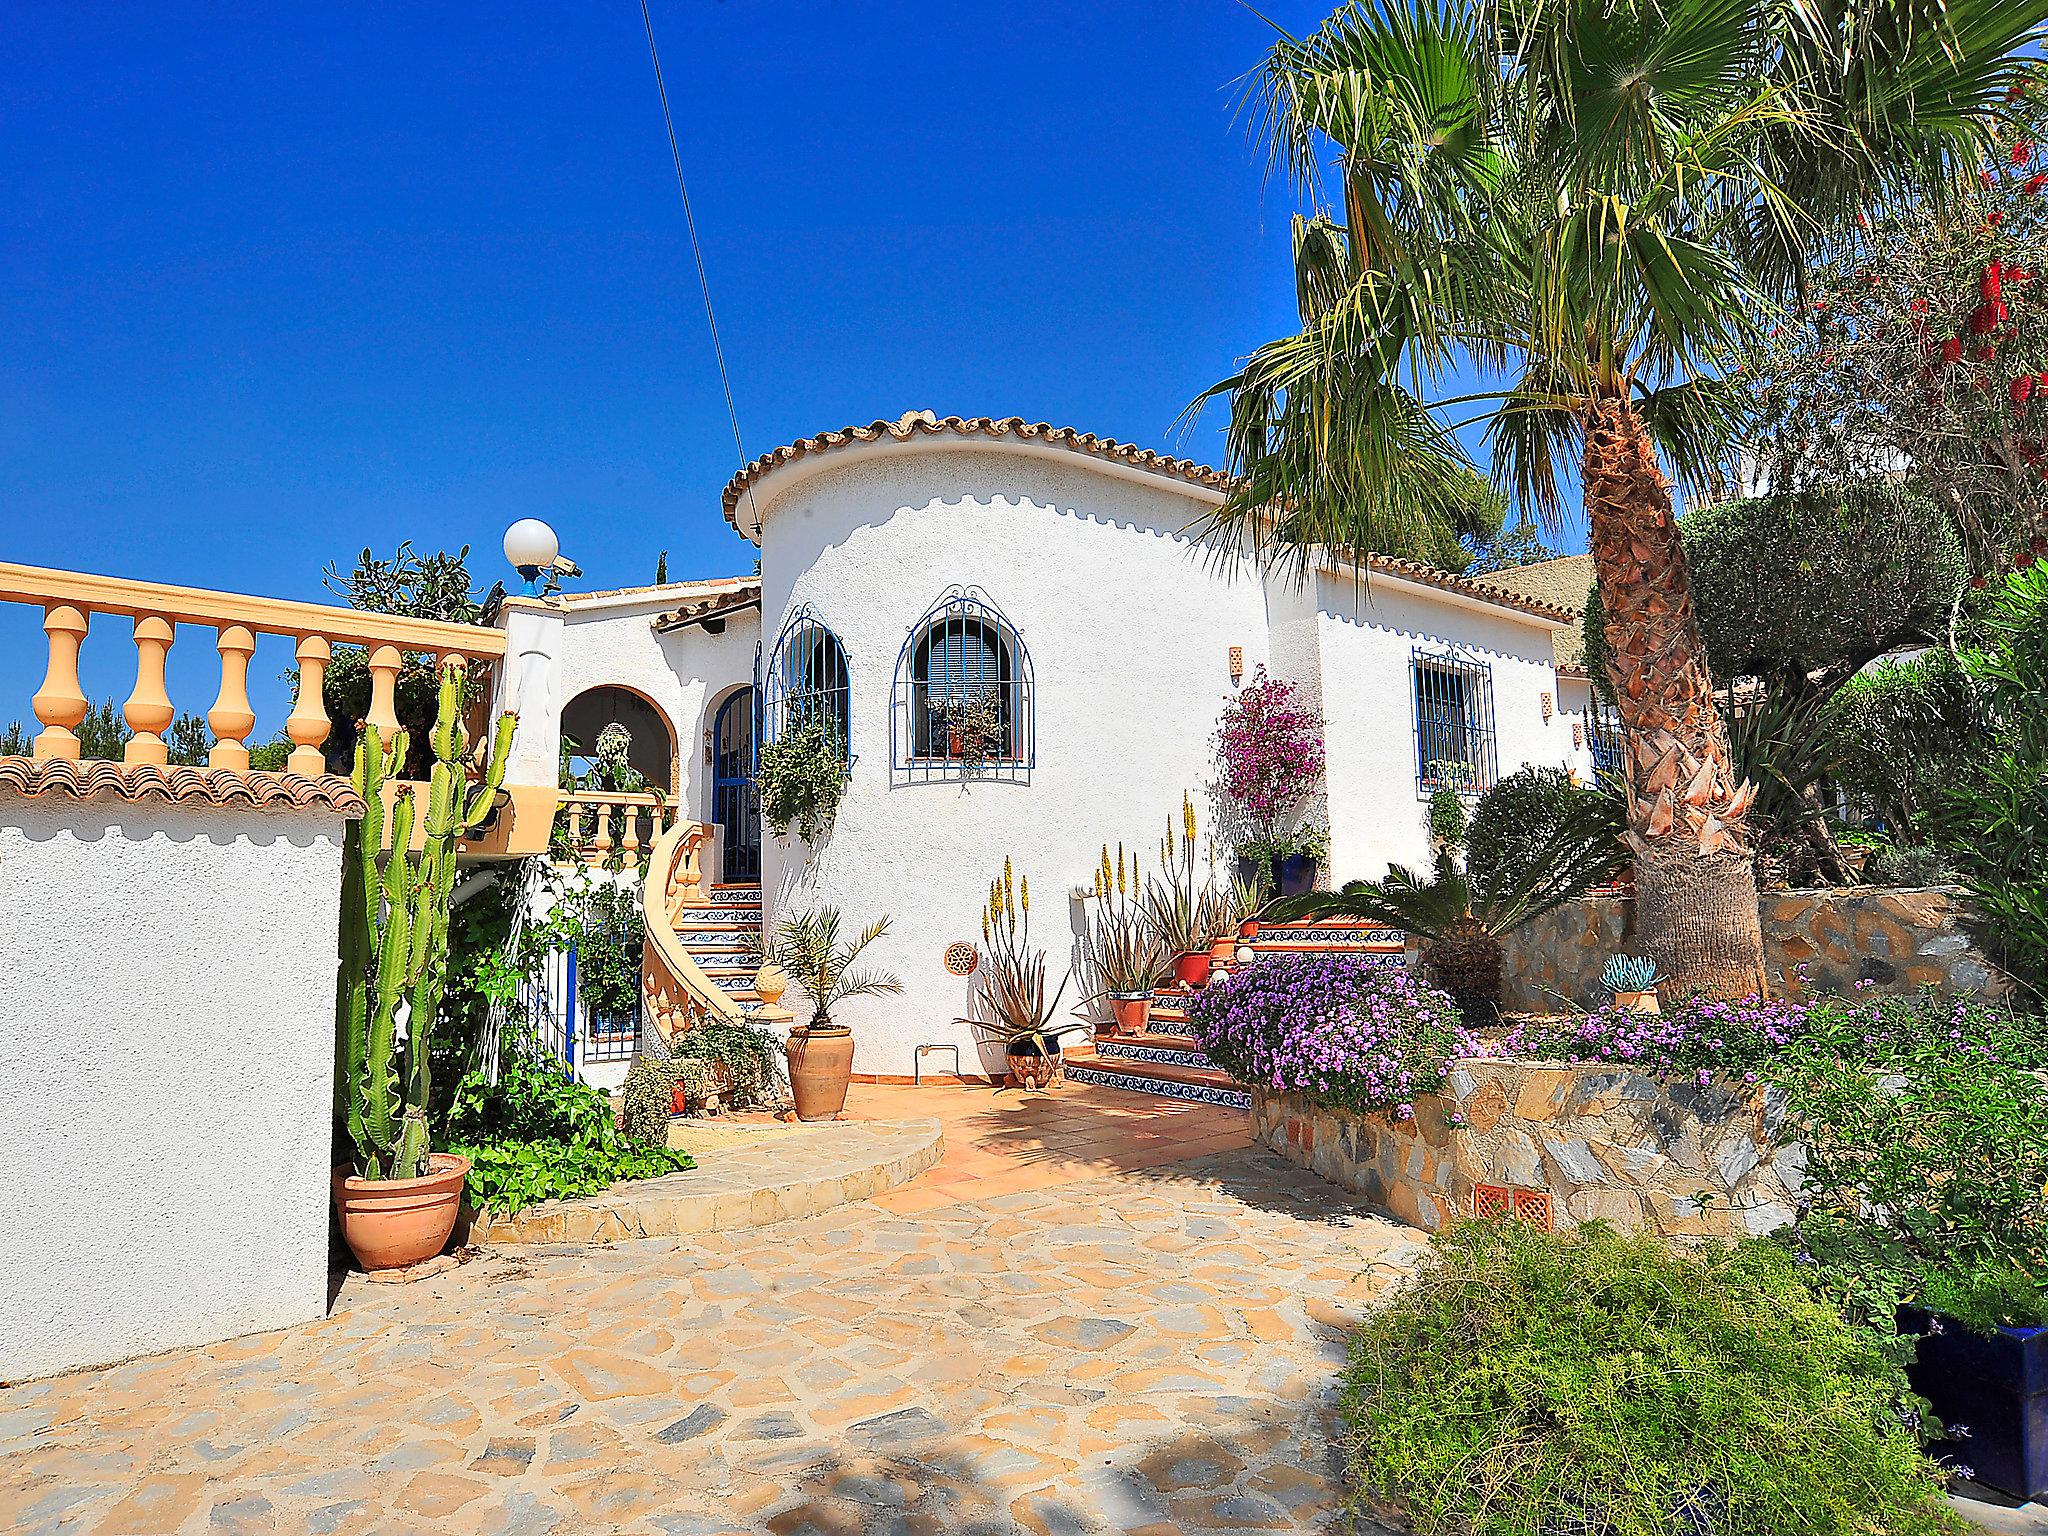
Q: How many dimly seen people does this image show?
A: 0